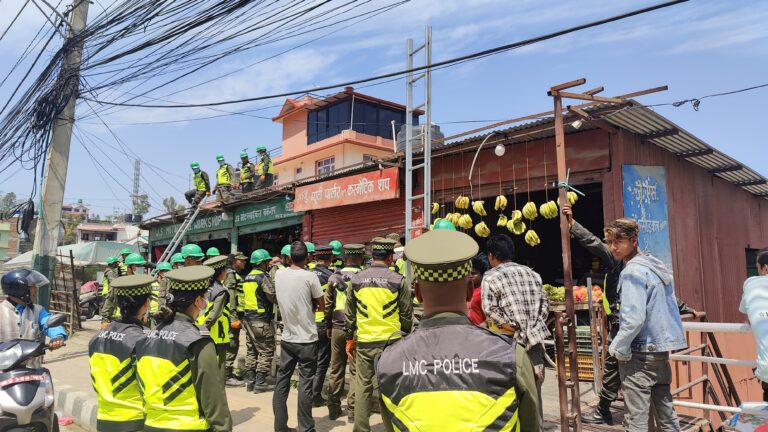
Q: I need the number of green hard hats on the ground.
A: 12